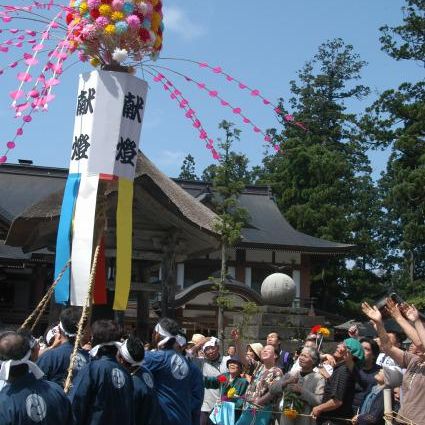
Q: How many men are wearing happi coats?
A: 5